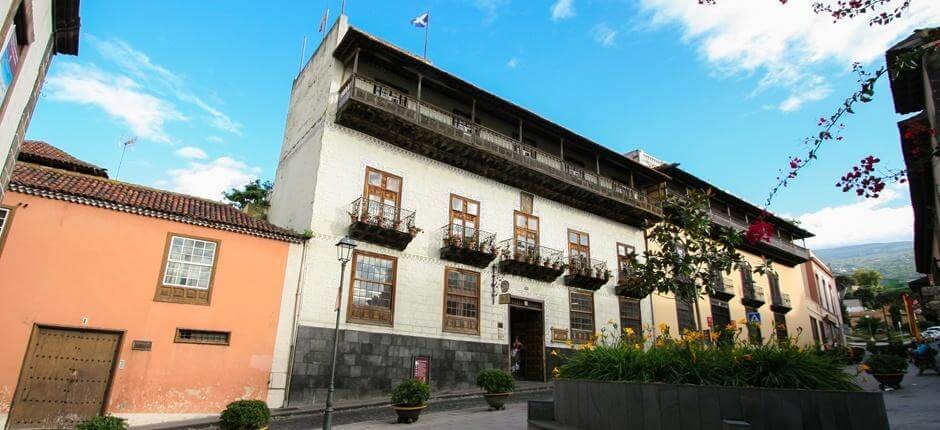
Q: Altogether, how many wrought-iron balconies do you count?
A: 8